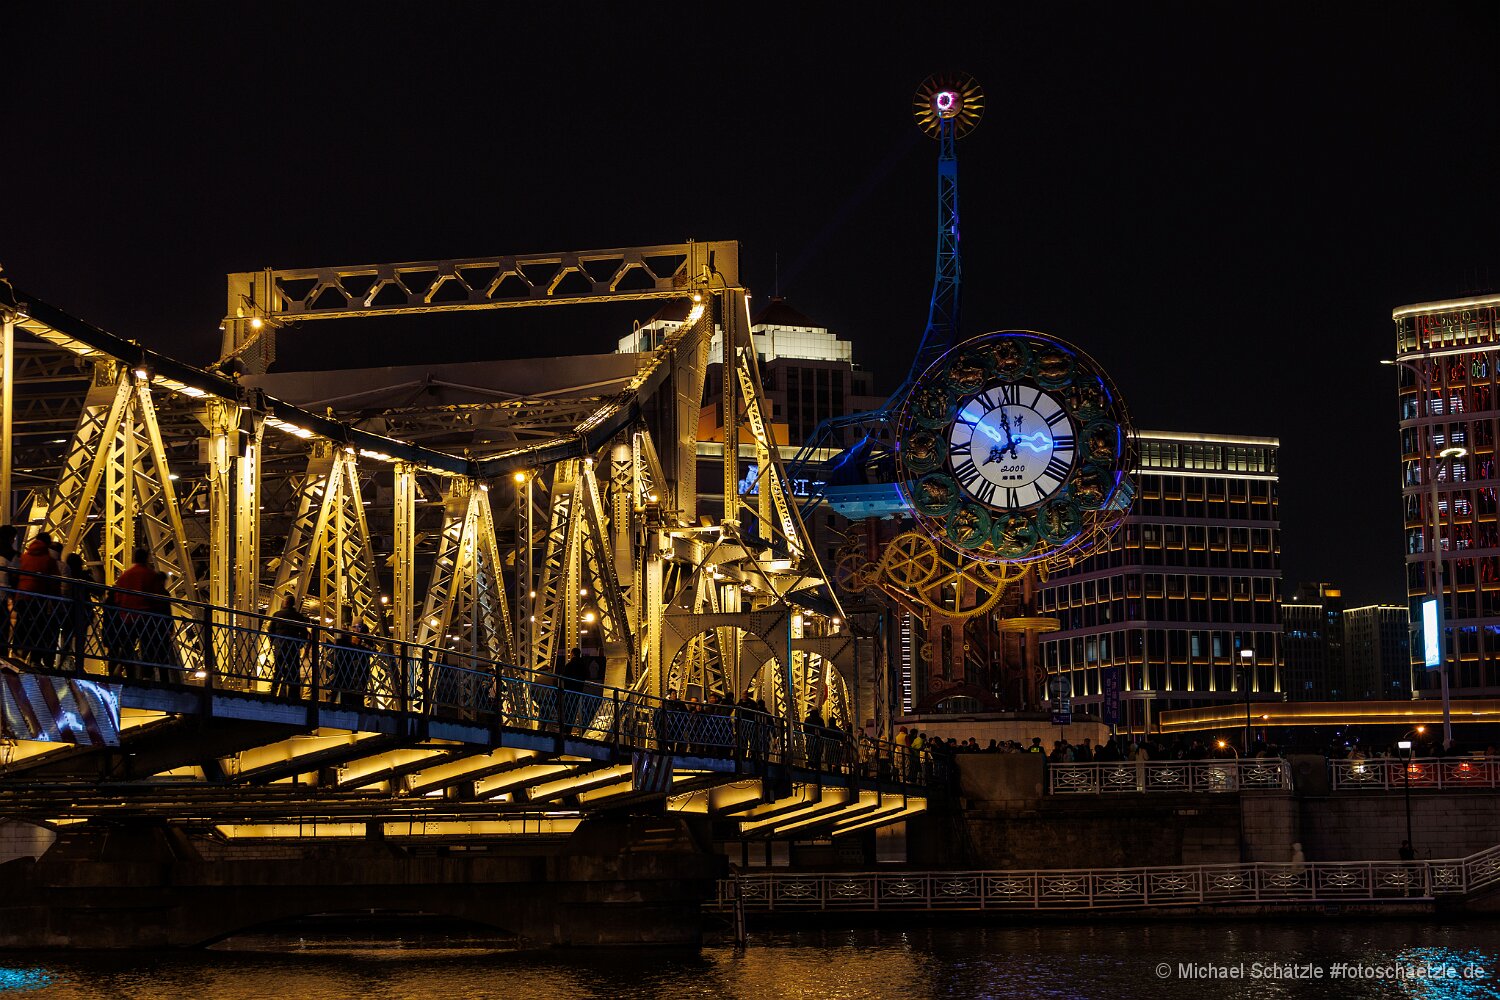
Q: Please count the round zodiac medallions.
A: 12